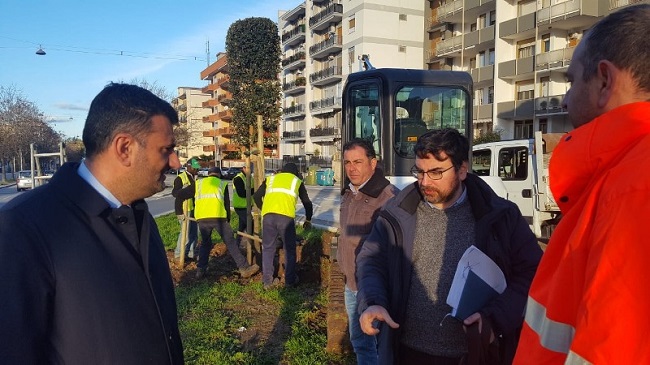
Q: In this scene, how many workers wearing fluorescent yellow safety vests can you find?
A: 4